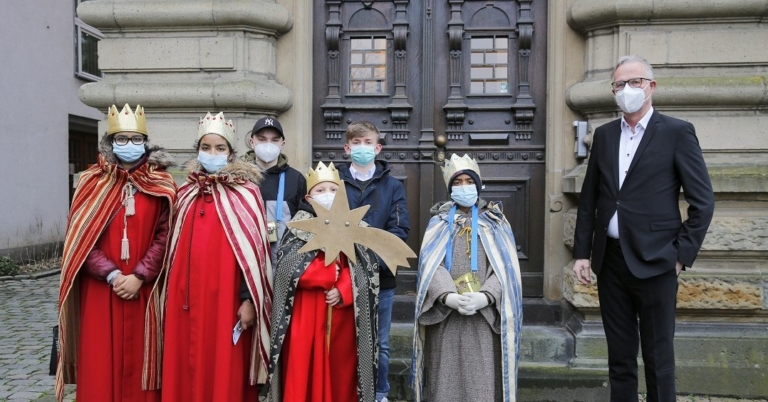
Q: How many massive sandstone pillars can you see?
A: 2